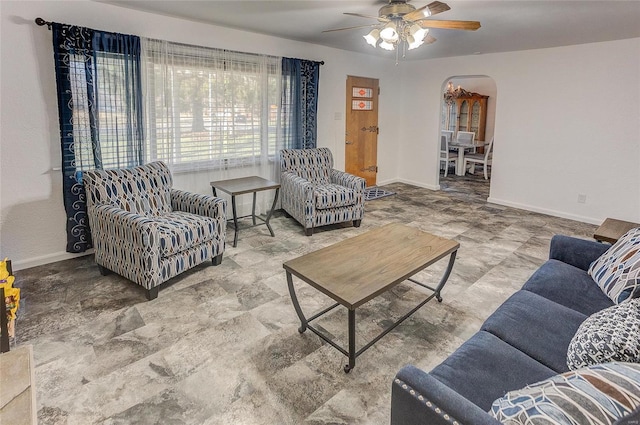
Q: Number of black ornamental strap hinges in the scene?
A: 2